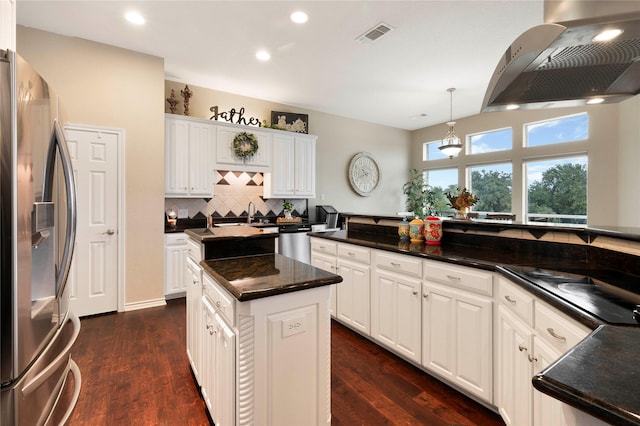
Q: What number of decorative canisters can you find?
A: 3